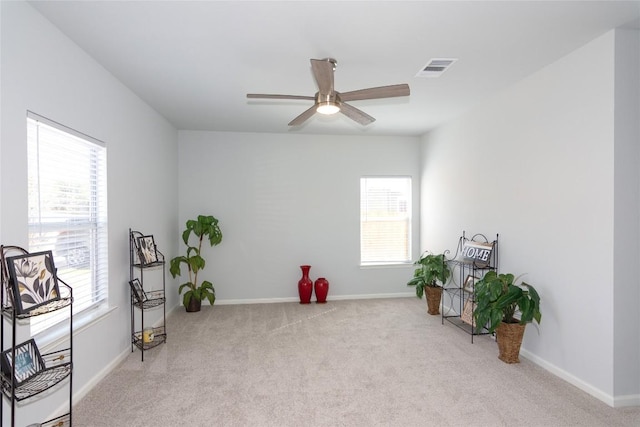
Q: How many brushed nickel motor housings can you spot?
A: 1